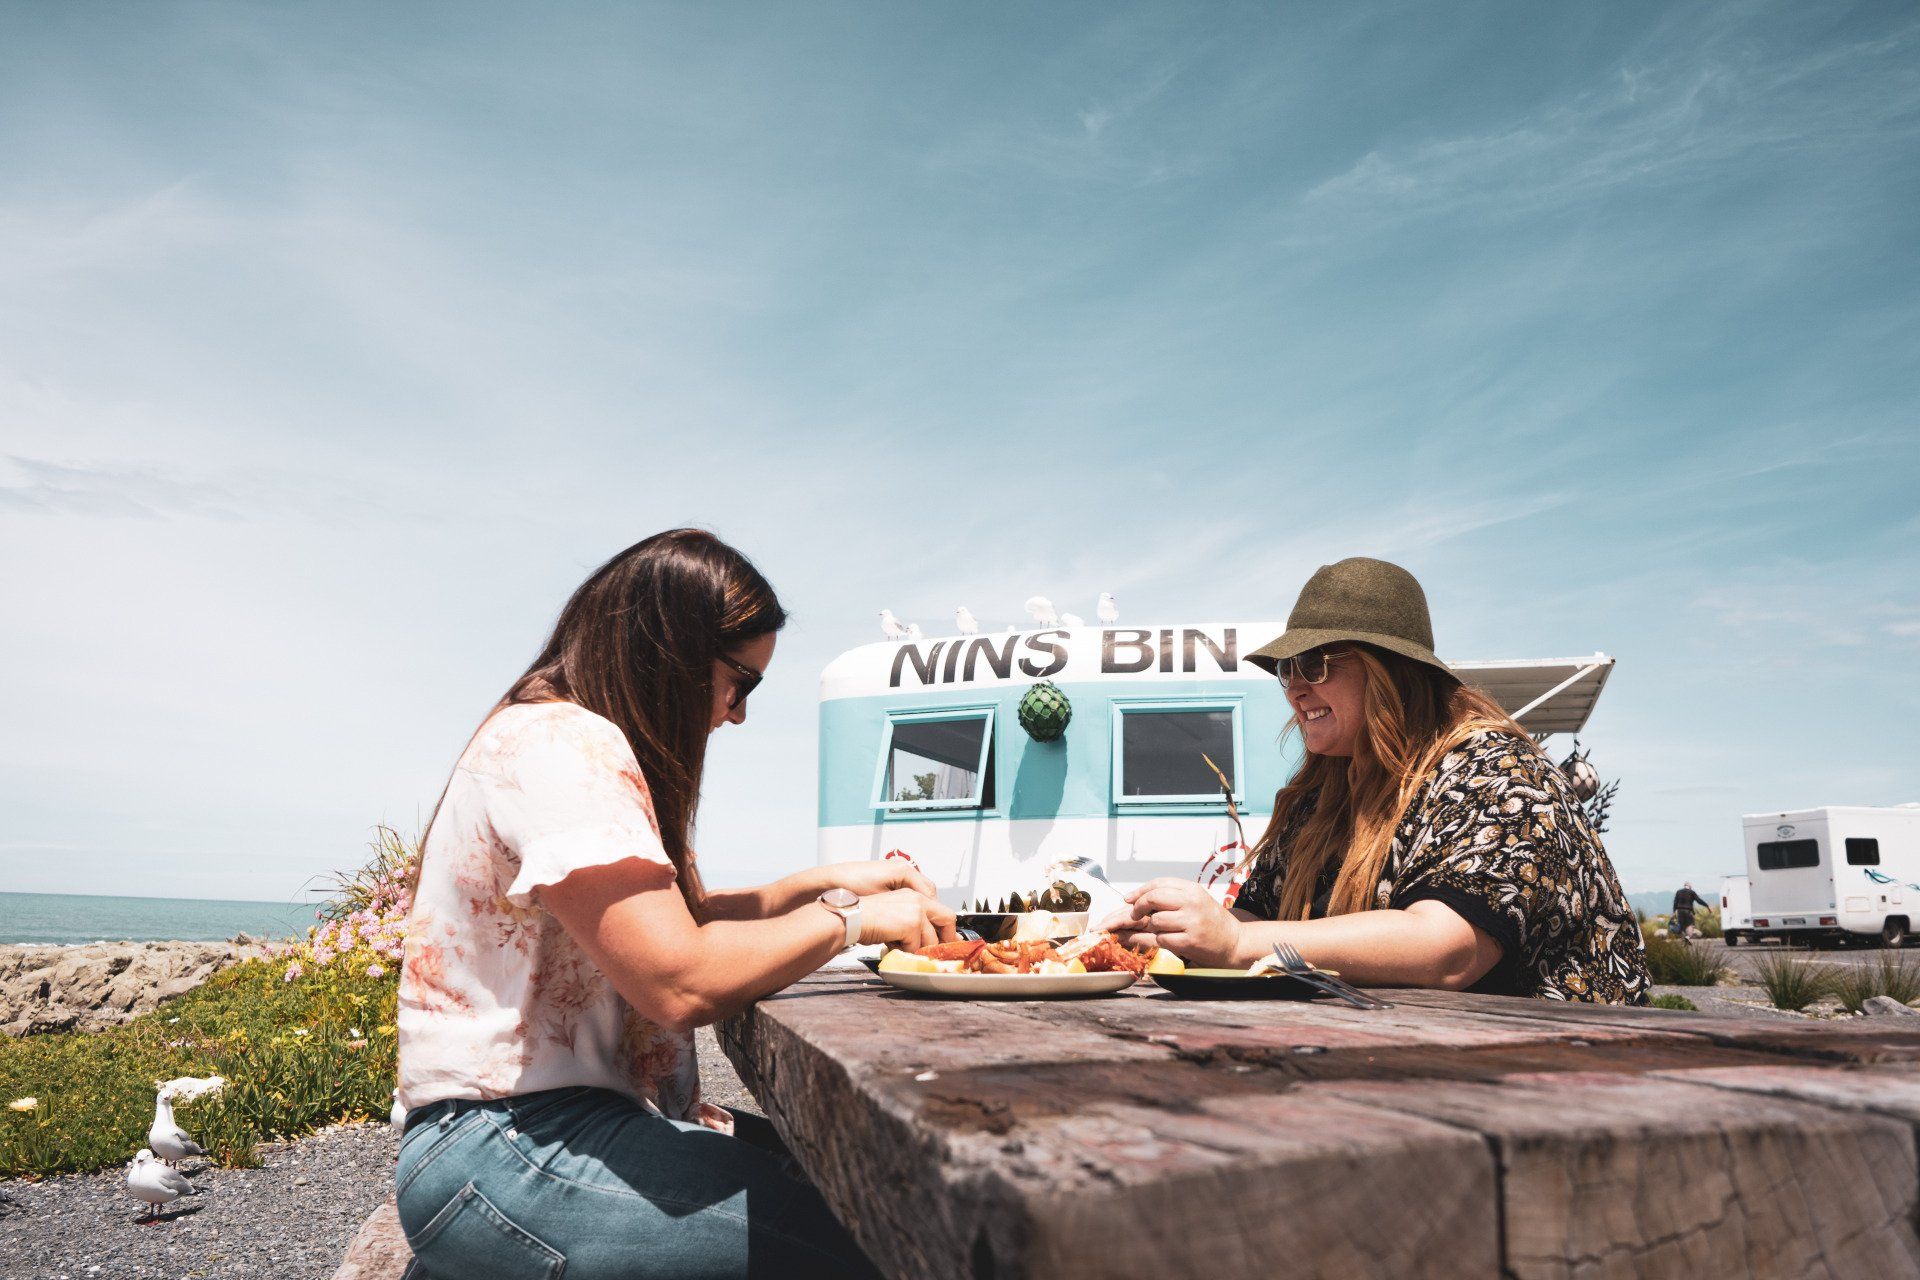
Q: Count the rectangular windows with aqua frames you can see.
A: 2